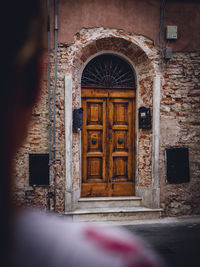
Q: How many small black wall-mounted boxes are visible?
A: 2